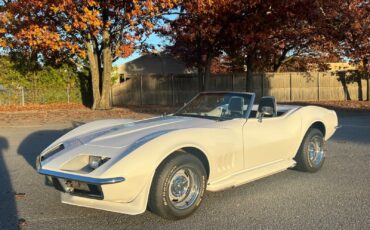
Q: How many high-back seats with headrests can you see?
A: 2